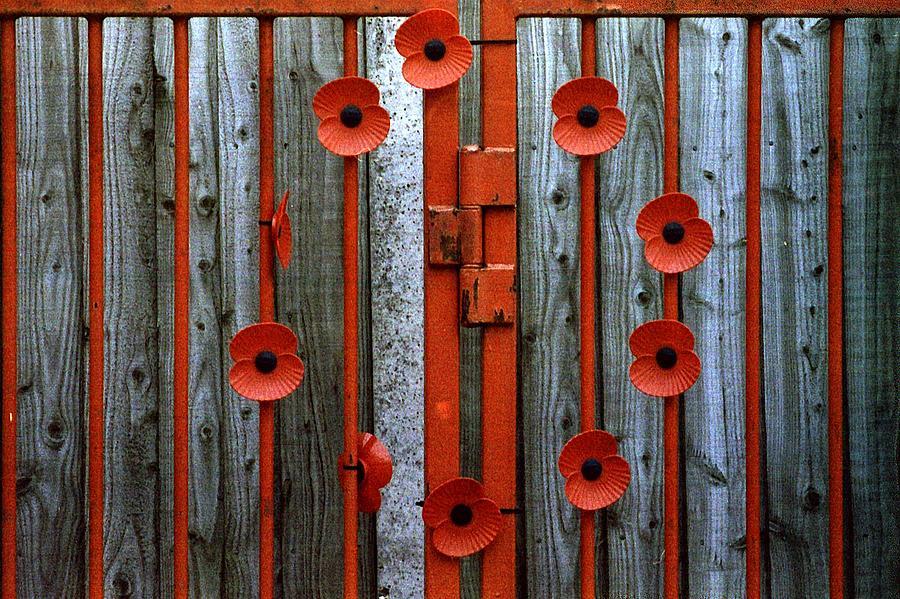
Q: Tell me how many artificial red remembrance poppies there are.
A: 10